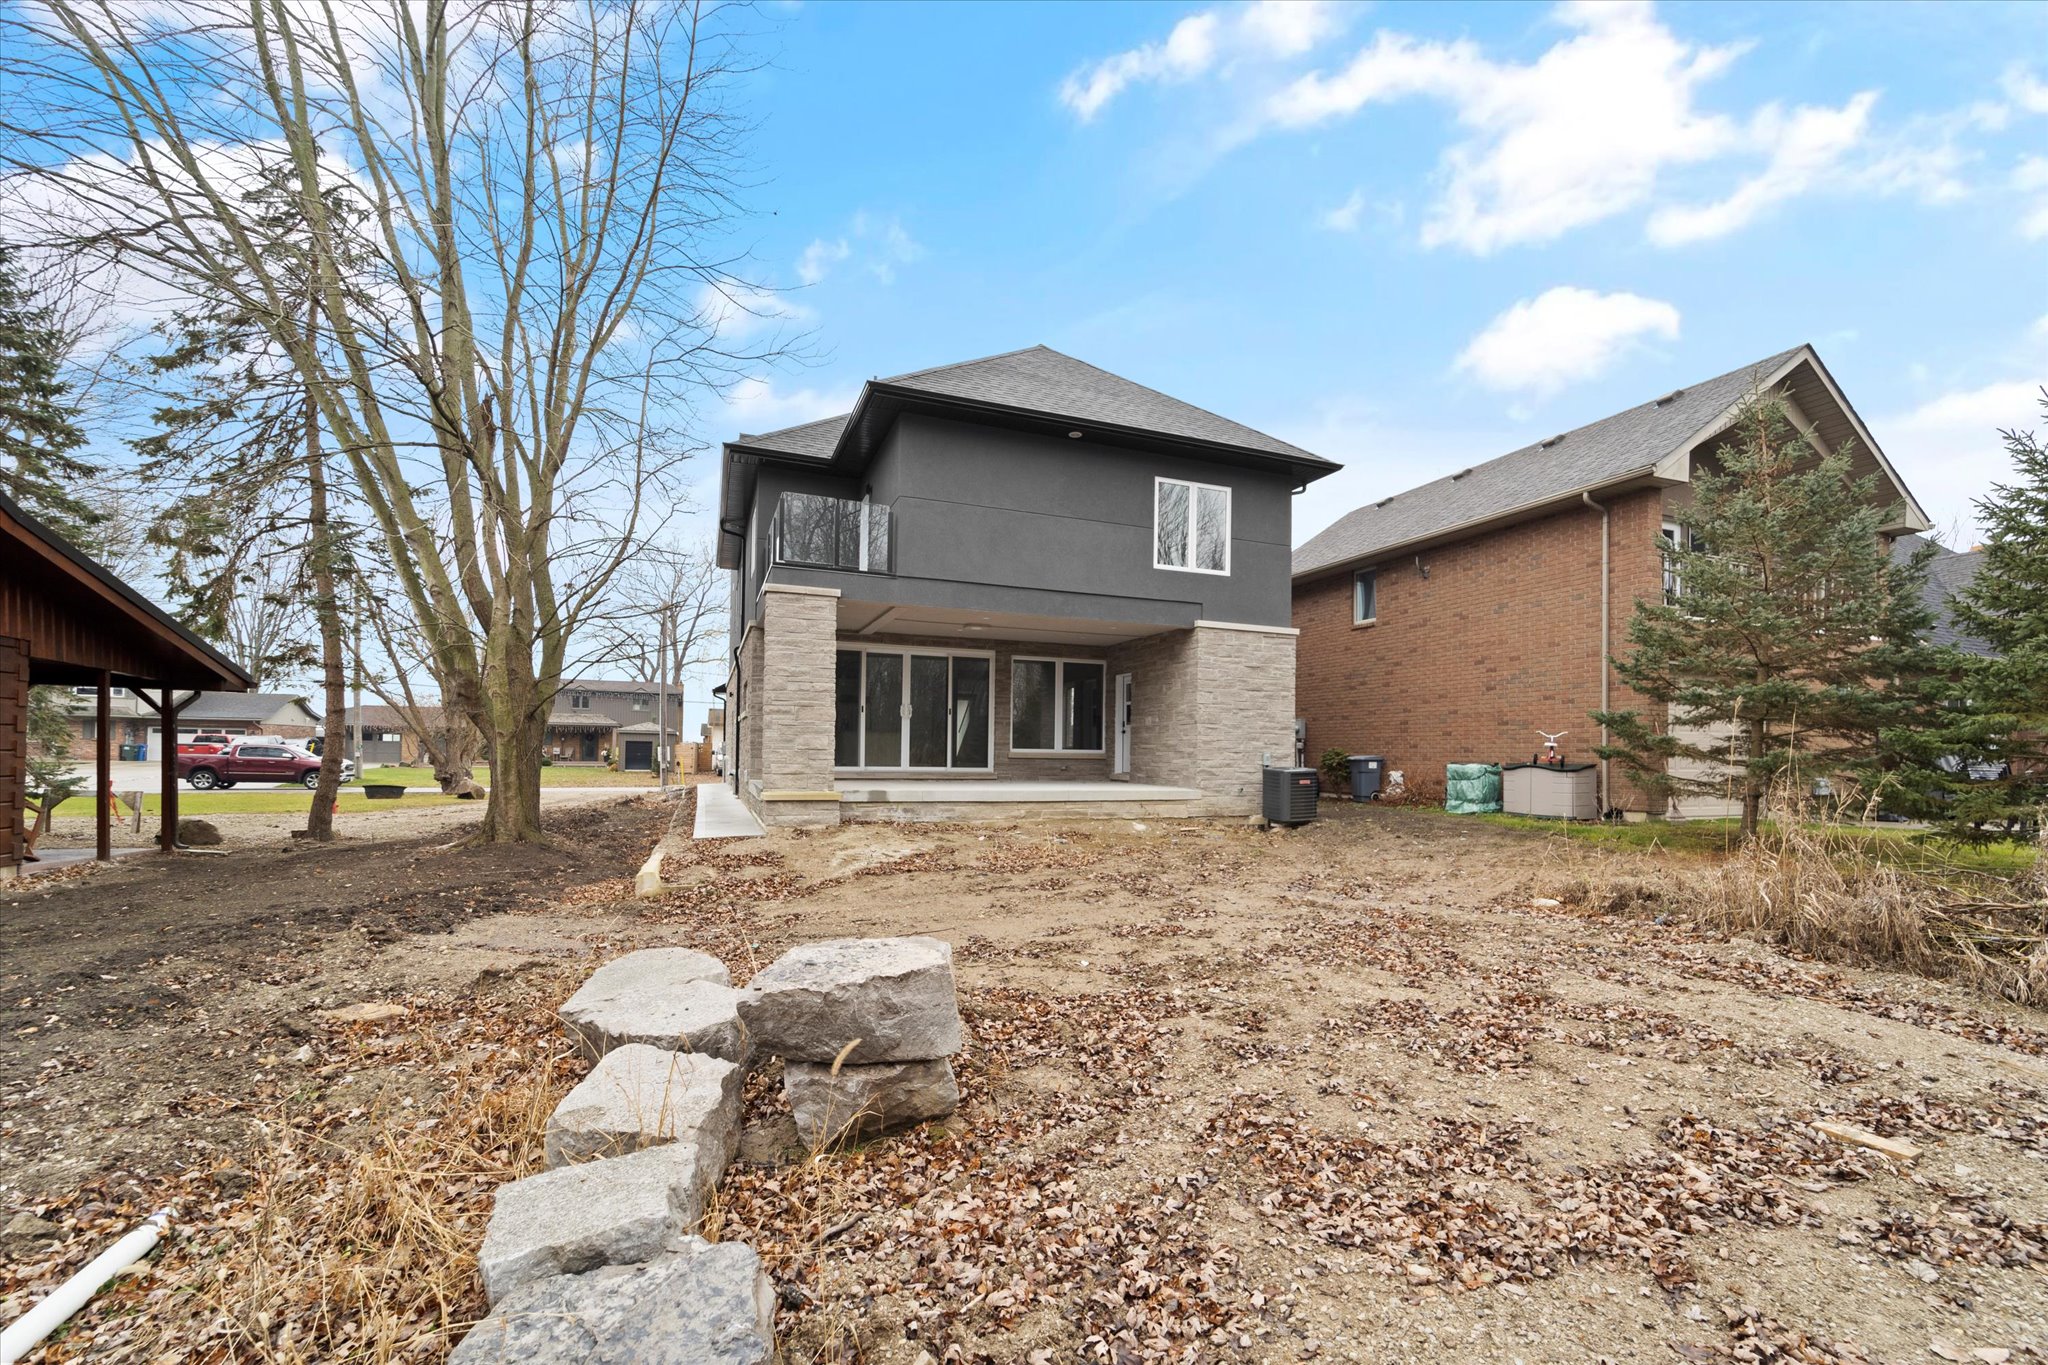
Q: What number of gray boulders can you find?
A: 6